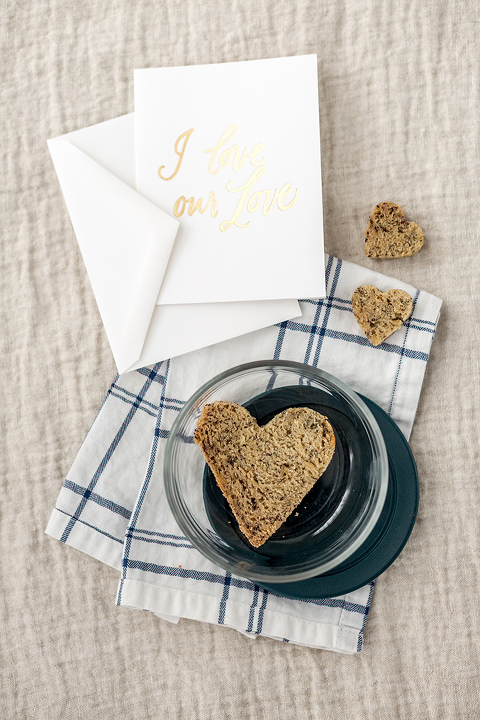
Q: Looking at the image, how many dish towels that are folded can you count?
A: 1